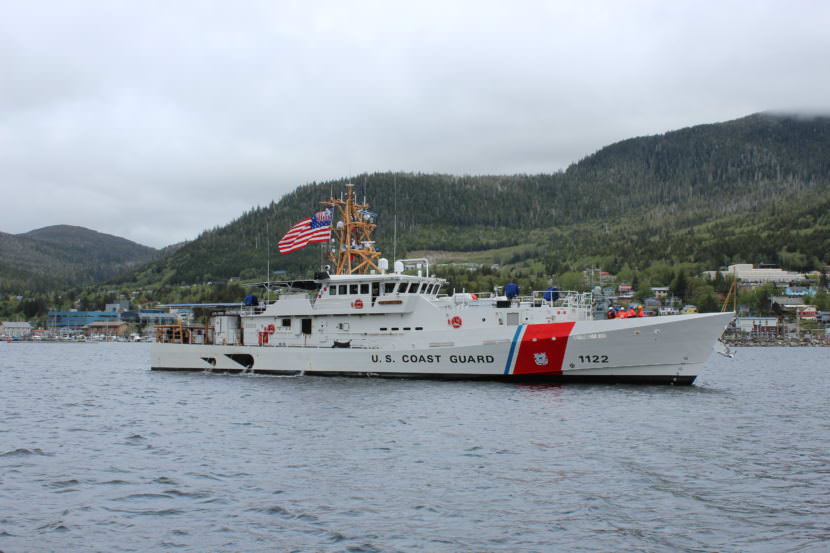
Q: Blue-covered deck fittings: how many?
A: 3